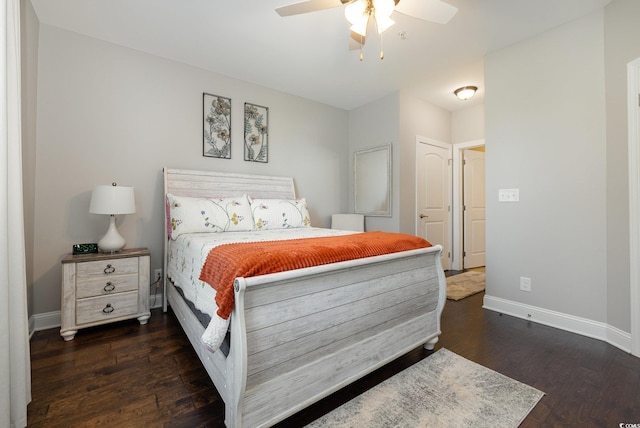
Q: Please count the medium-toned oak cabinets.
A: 0